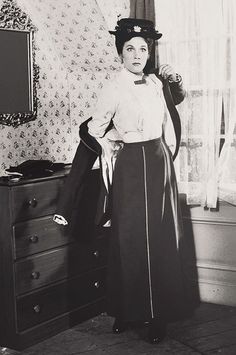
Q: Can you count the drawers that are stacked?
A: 4